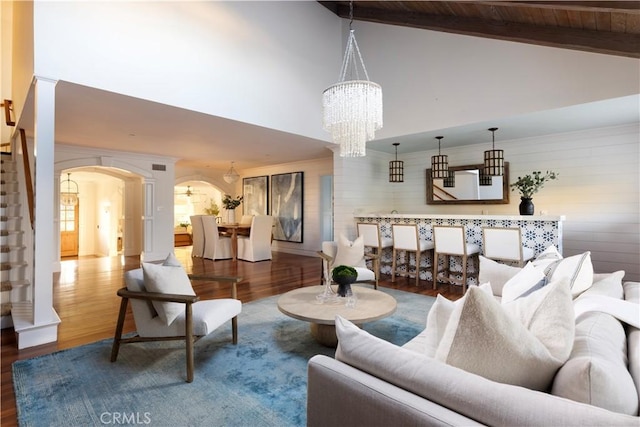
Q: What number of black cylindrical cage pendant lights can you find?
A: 3